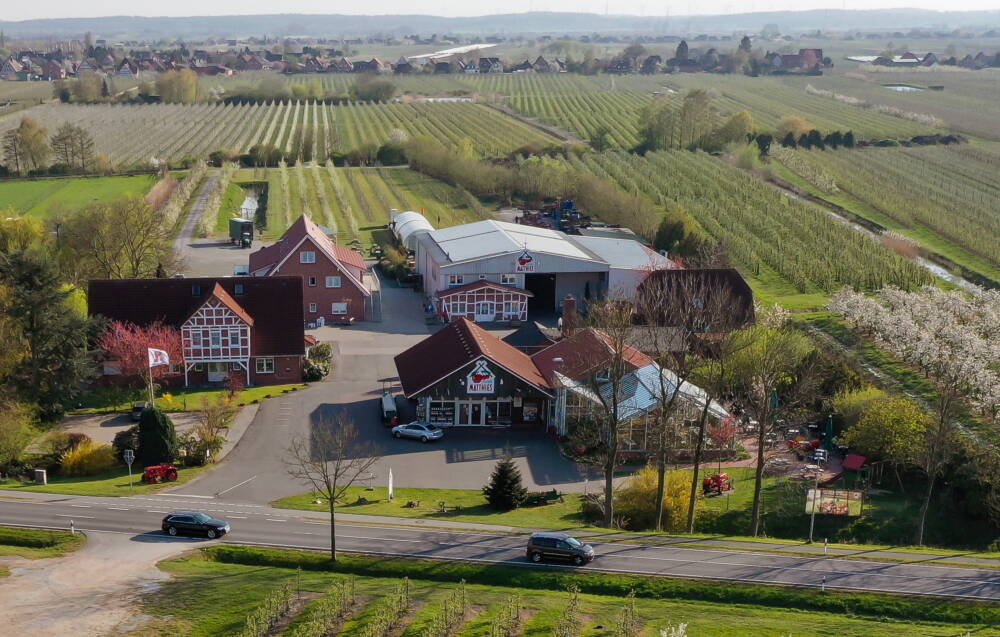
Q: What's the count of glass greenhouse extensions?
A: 1